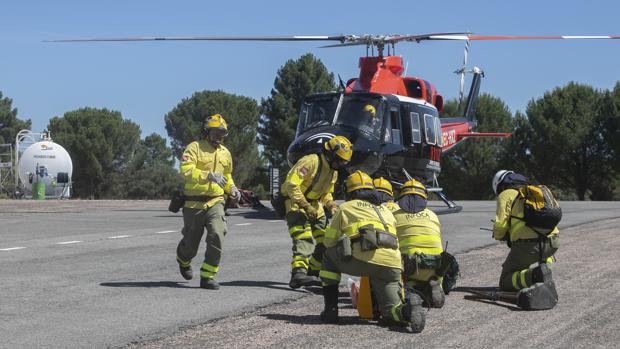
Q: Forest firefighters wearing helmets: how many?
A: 6